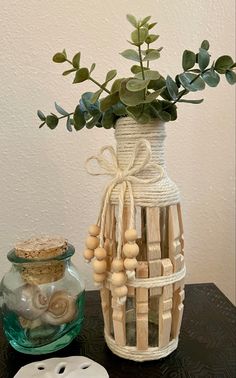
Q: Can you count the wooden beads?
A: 12